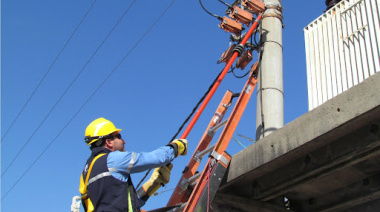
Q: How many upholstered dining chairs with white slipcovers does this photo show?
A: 0